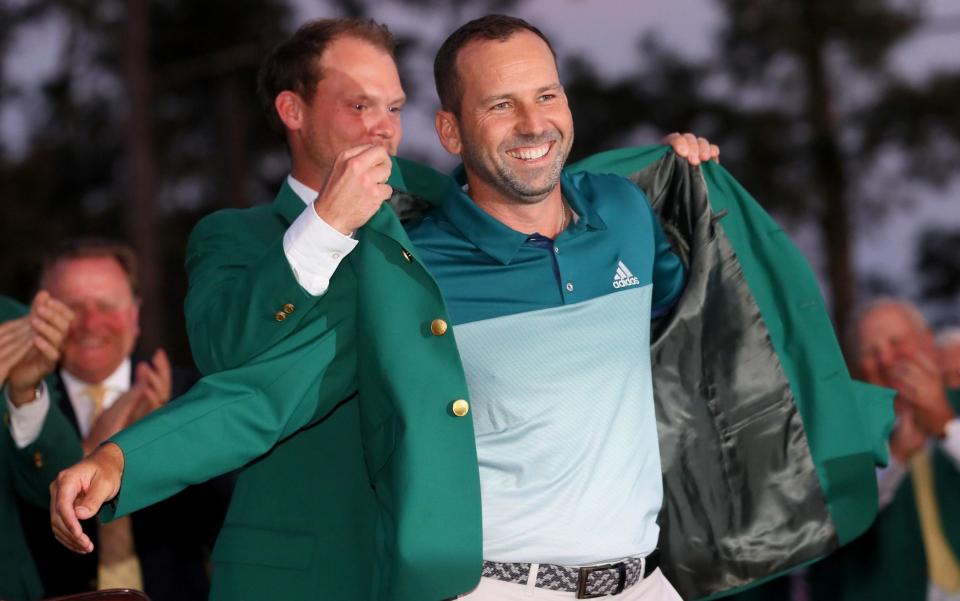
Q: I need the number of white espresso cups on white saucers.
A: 0